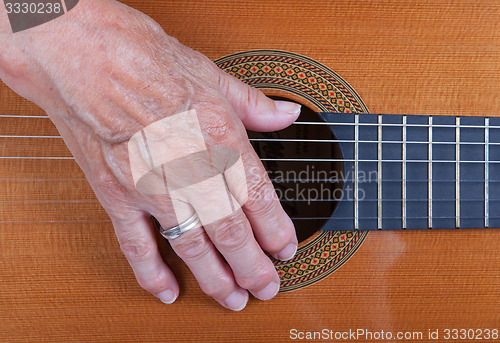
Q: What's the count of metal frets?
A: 6